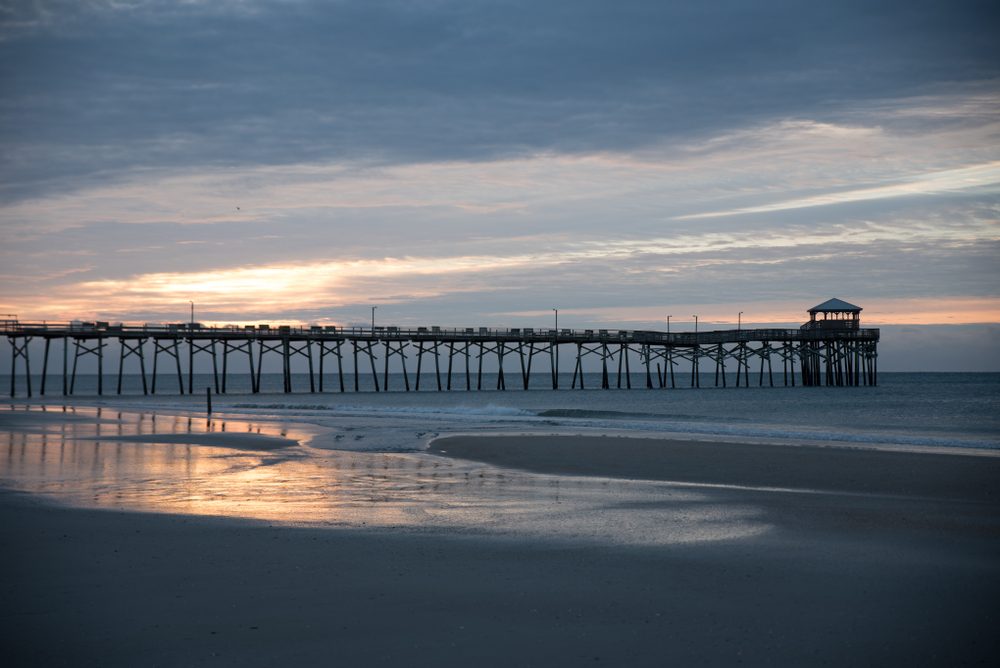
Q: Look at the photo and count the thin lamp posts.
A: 6